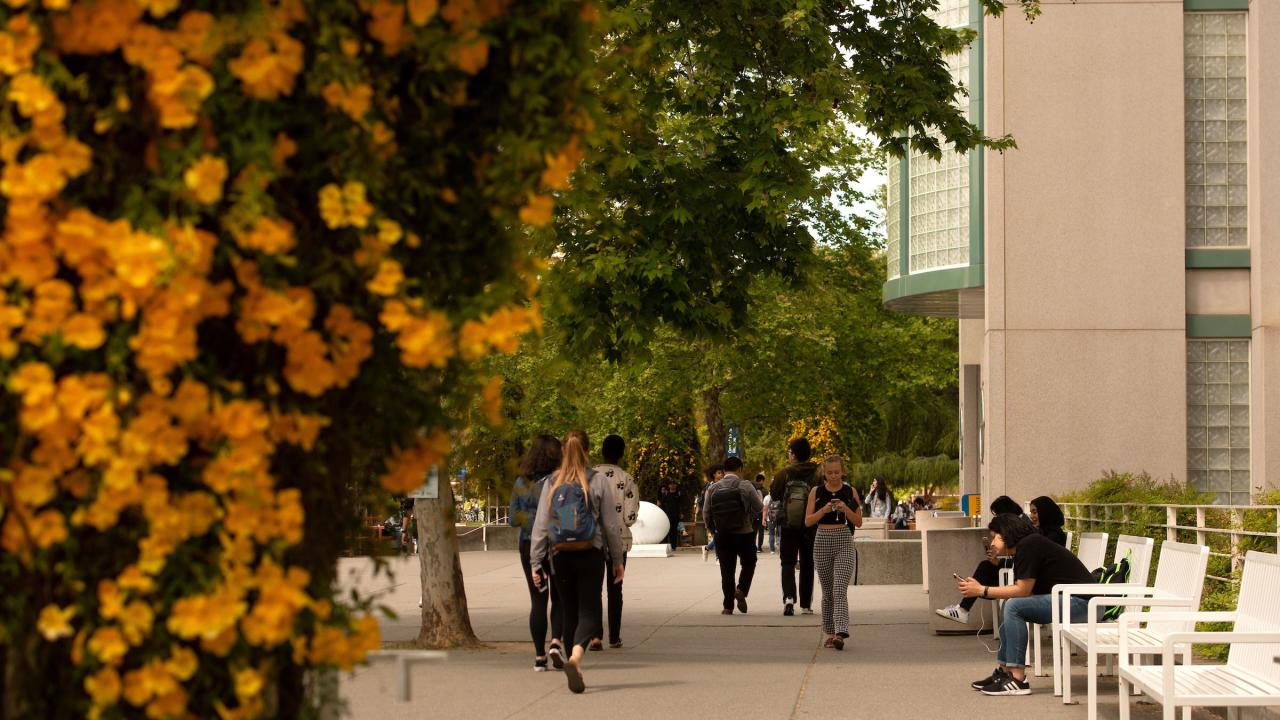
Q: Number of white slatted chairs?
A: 5